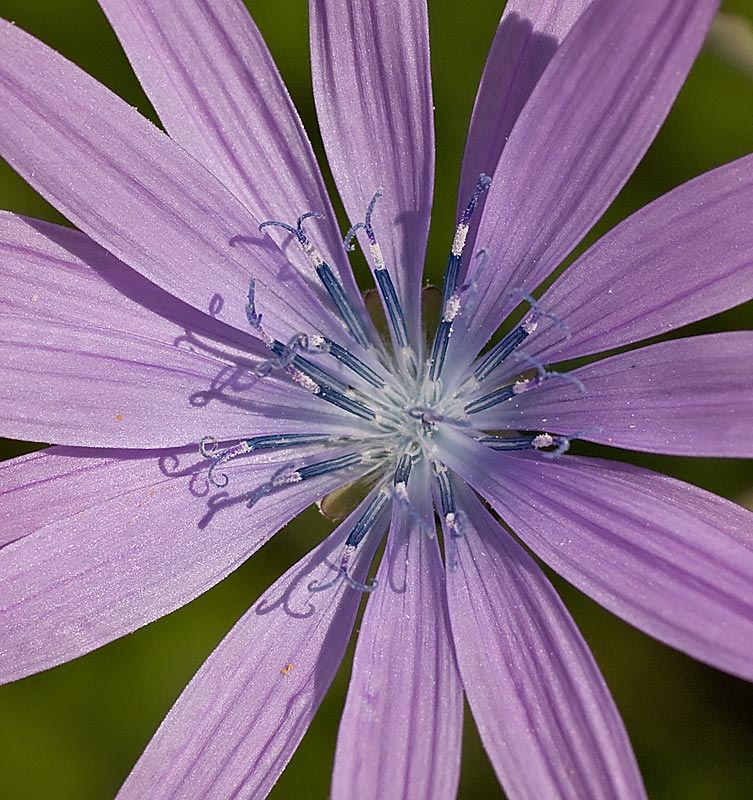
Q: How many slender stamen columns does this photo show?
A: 15